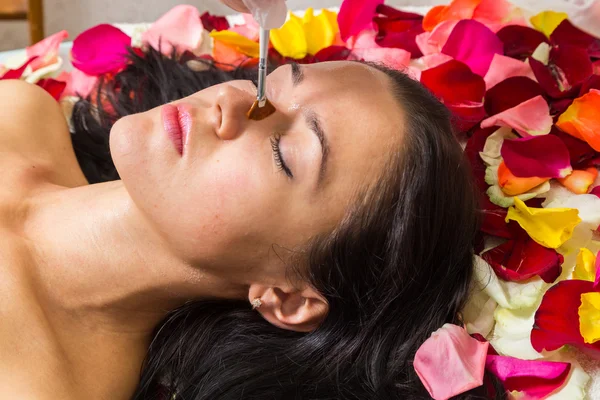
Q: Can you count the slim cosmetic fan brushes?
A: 1